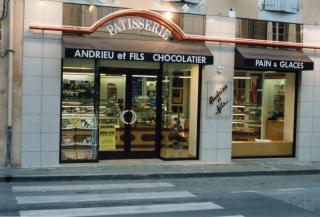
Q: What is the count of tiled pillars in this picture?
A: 3